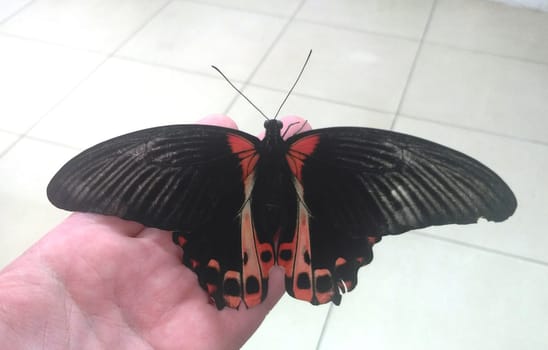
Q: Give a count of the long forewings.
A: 2